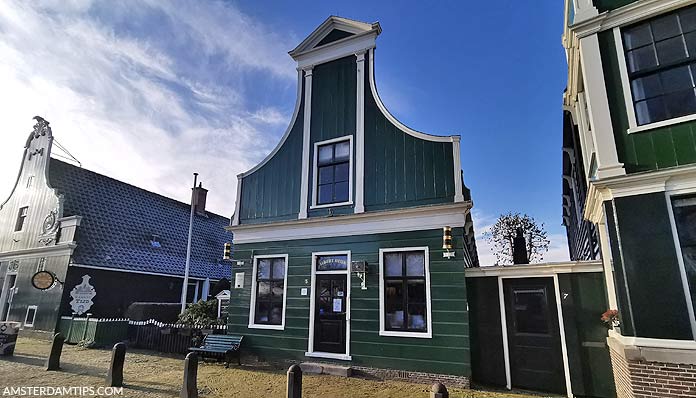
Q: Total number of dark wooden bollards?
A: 5